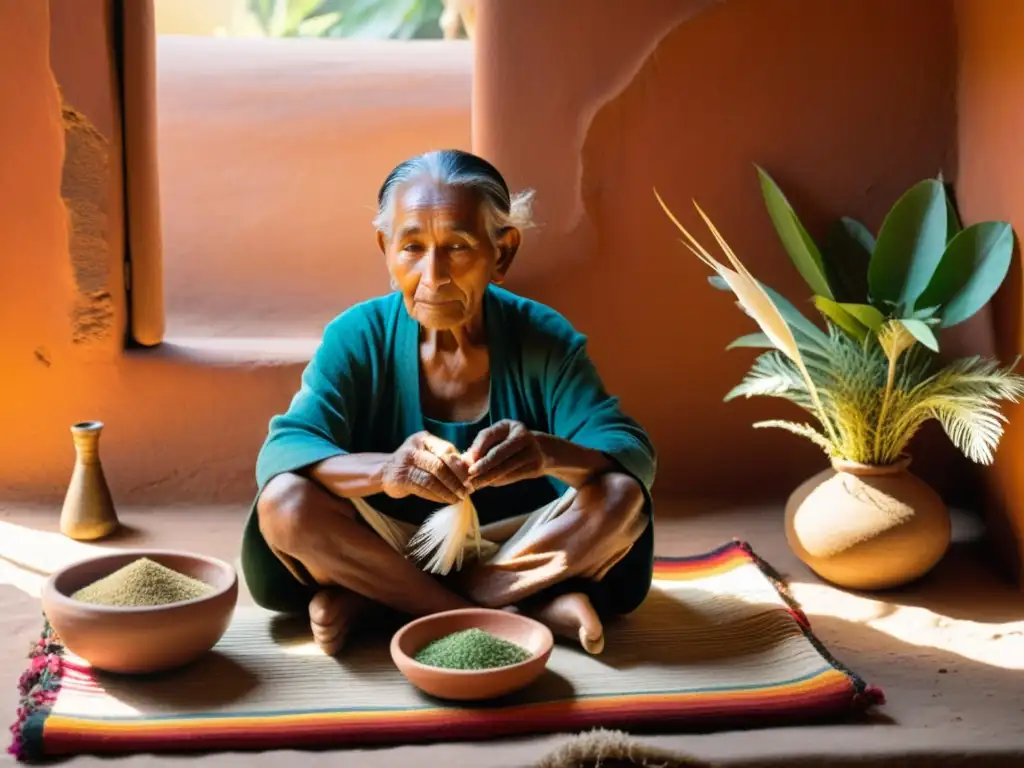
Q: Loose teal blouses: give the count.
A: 1